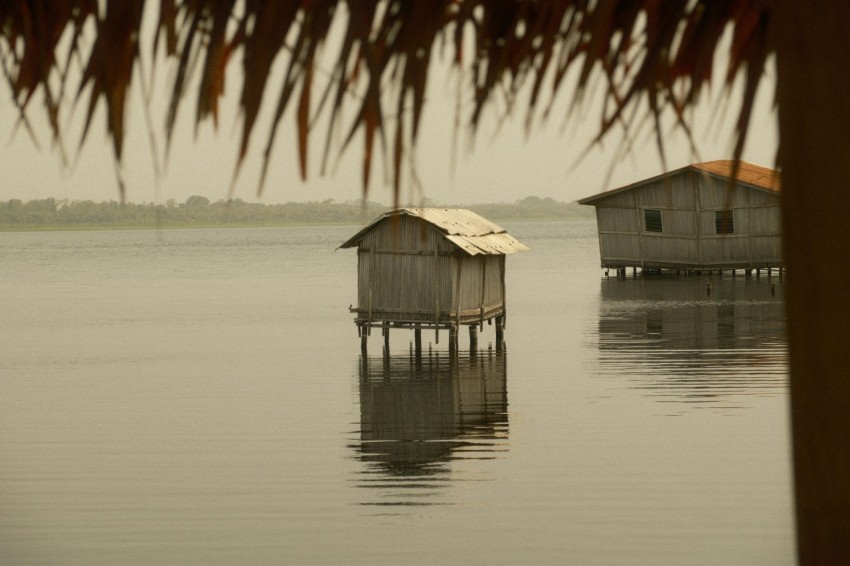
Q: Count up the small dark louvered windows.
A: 2